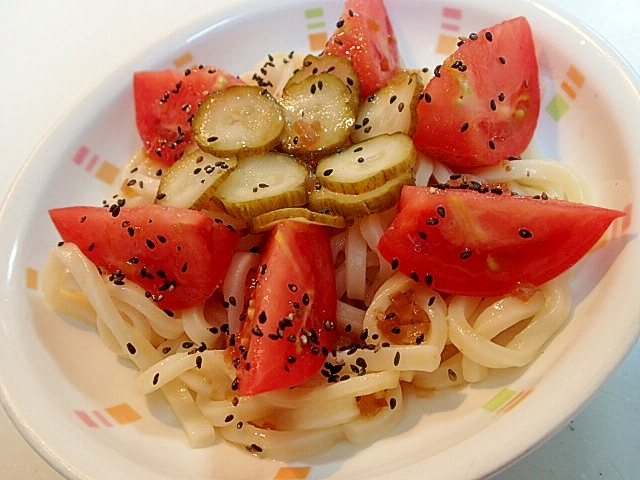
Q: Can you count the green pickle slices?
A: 9